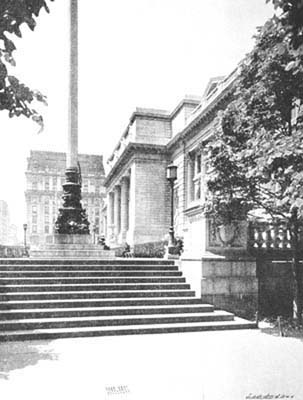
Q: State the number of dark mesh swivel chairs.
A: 0